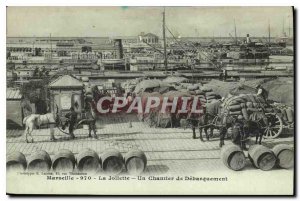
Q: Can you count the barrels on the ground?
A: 9